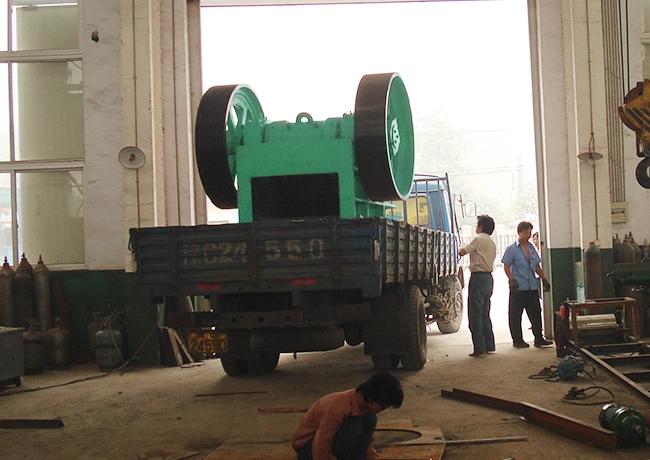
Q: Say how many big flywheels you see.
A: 2